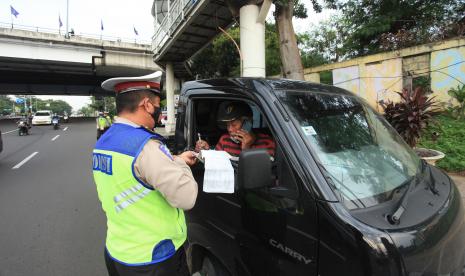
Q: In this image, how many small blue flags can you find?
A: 4